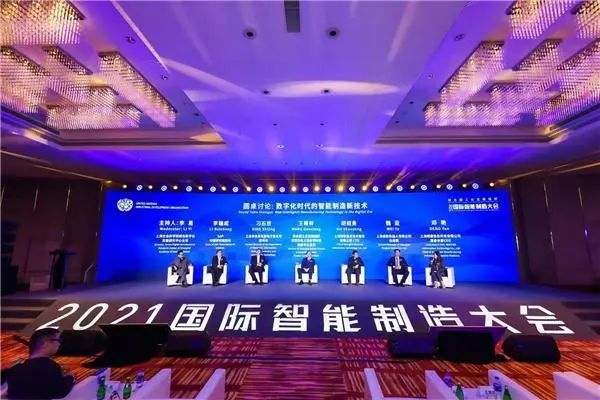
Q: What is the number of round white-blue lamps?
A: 15